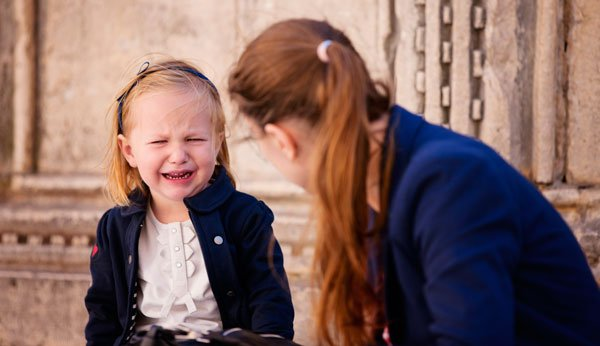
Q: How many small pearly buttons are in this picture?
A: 3